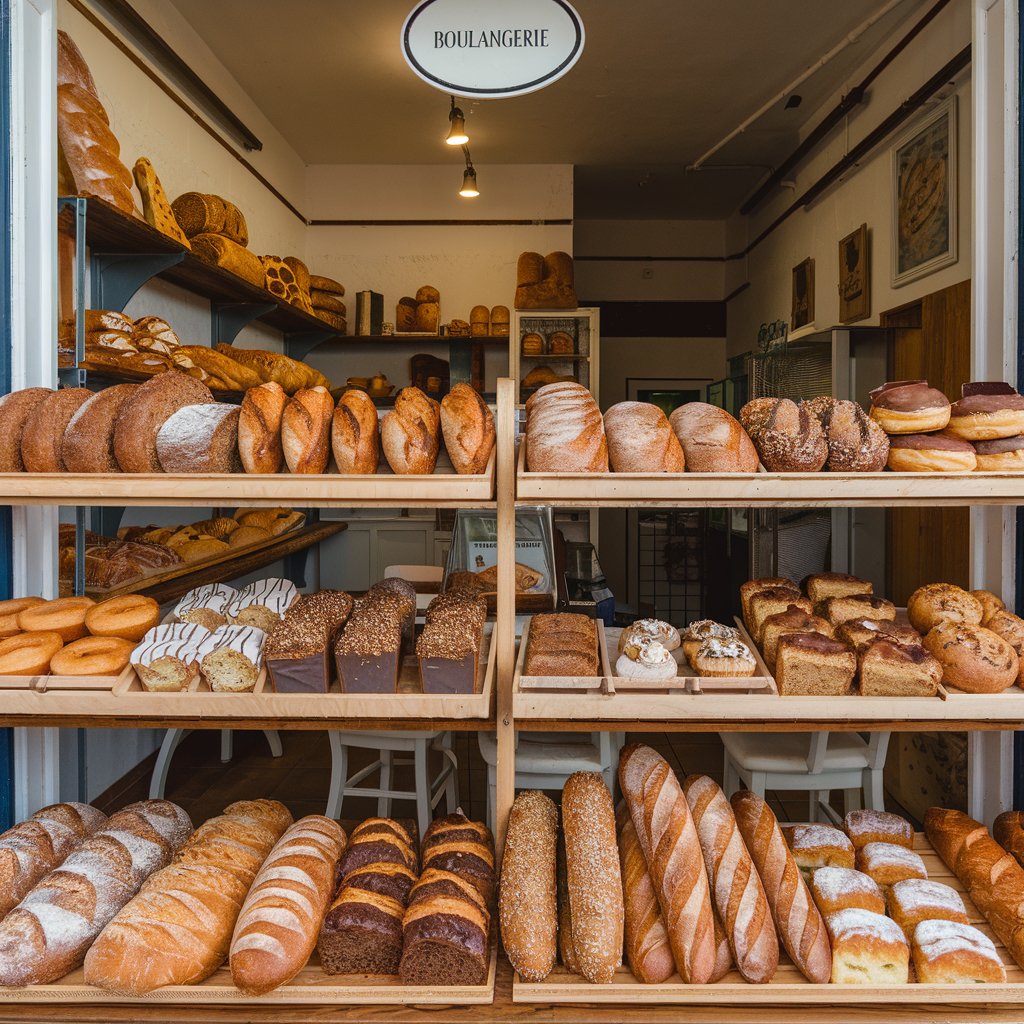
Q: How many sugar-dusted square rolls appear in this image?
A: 7